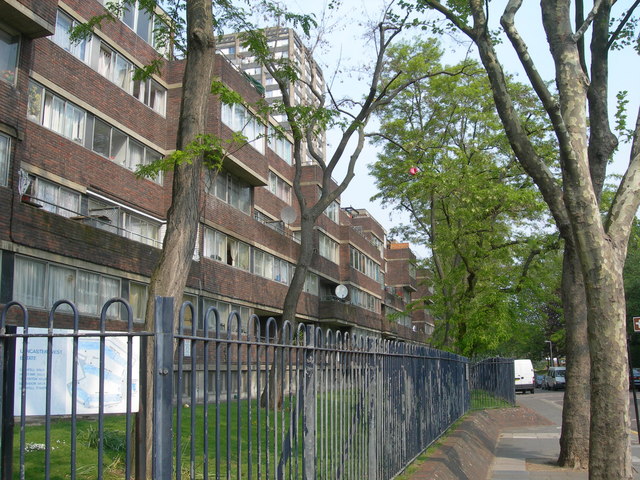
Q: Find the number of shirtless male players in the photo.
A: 0